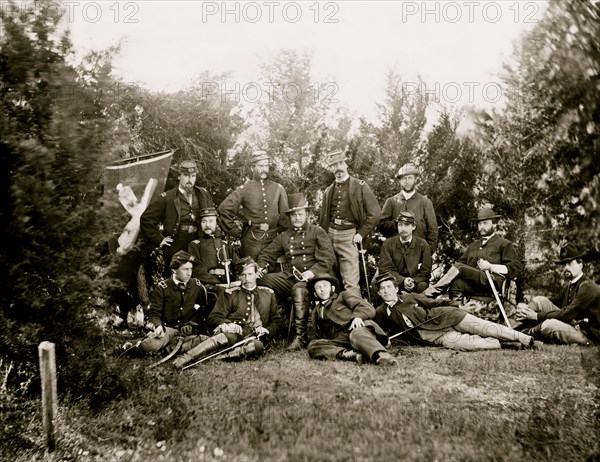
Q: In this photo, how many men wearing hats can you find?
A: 13